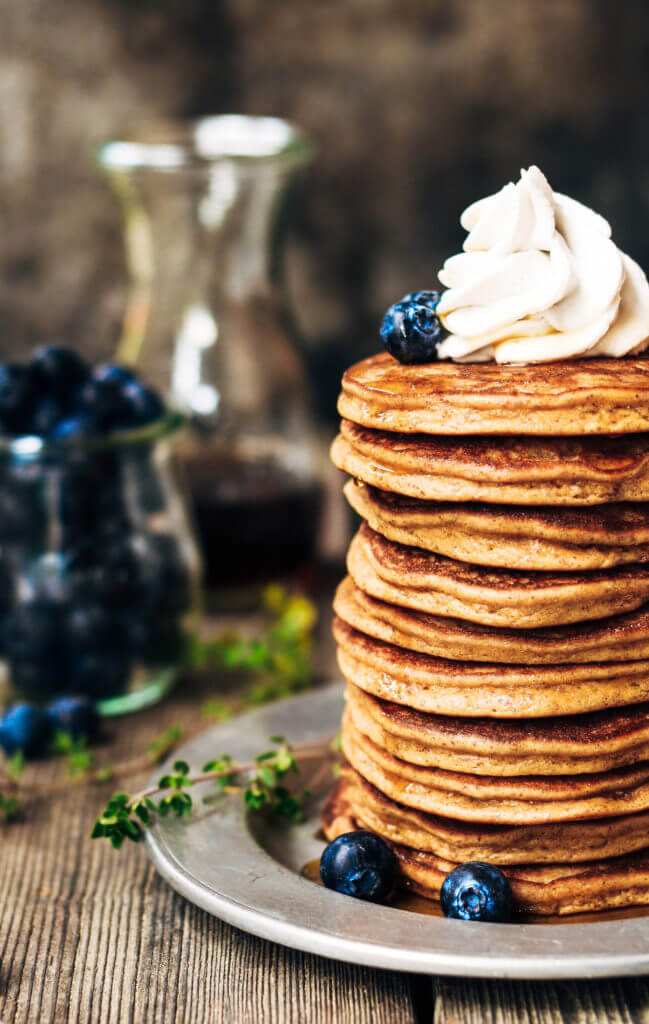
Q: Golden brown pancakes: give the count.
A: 10